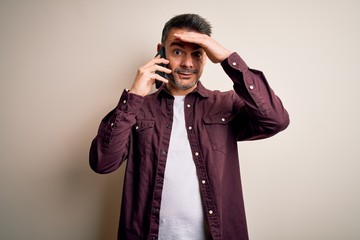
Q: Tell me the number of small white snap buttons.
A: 11